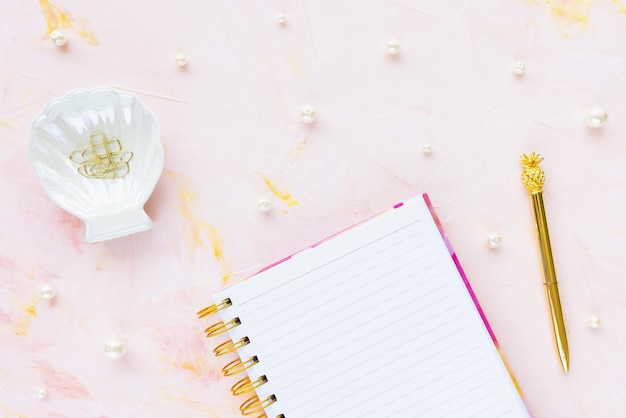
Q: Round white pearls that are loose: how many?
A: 14